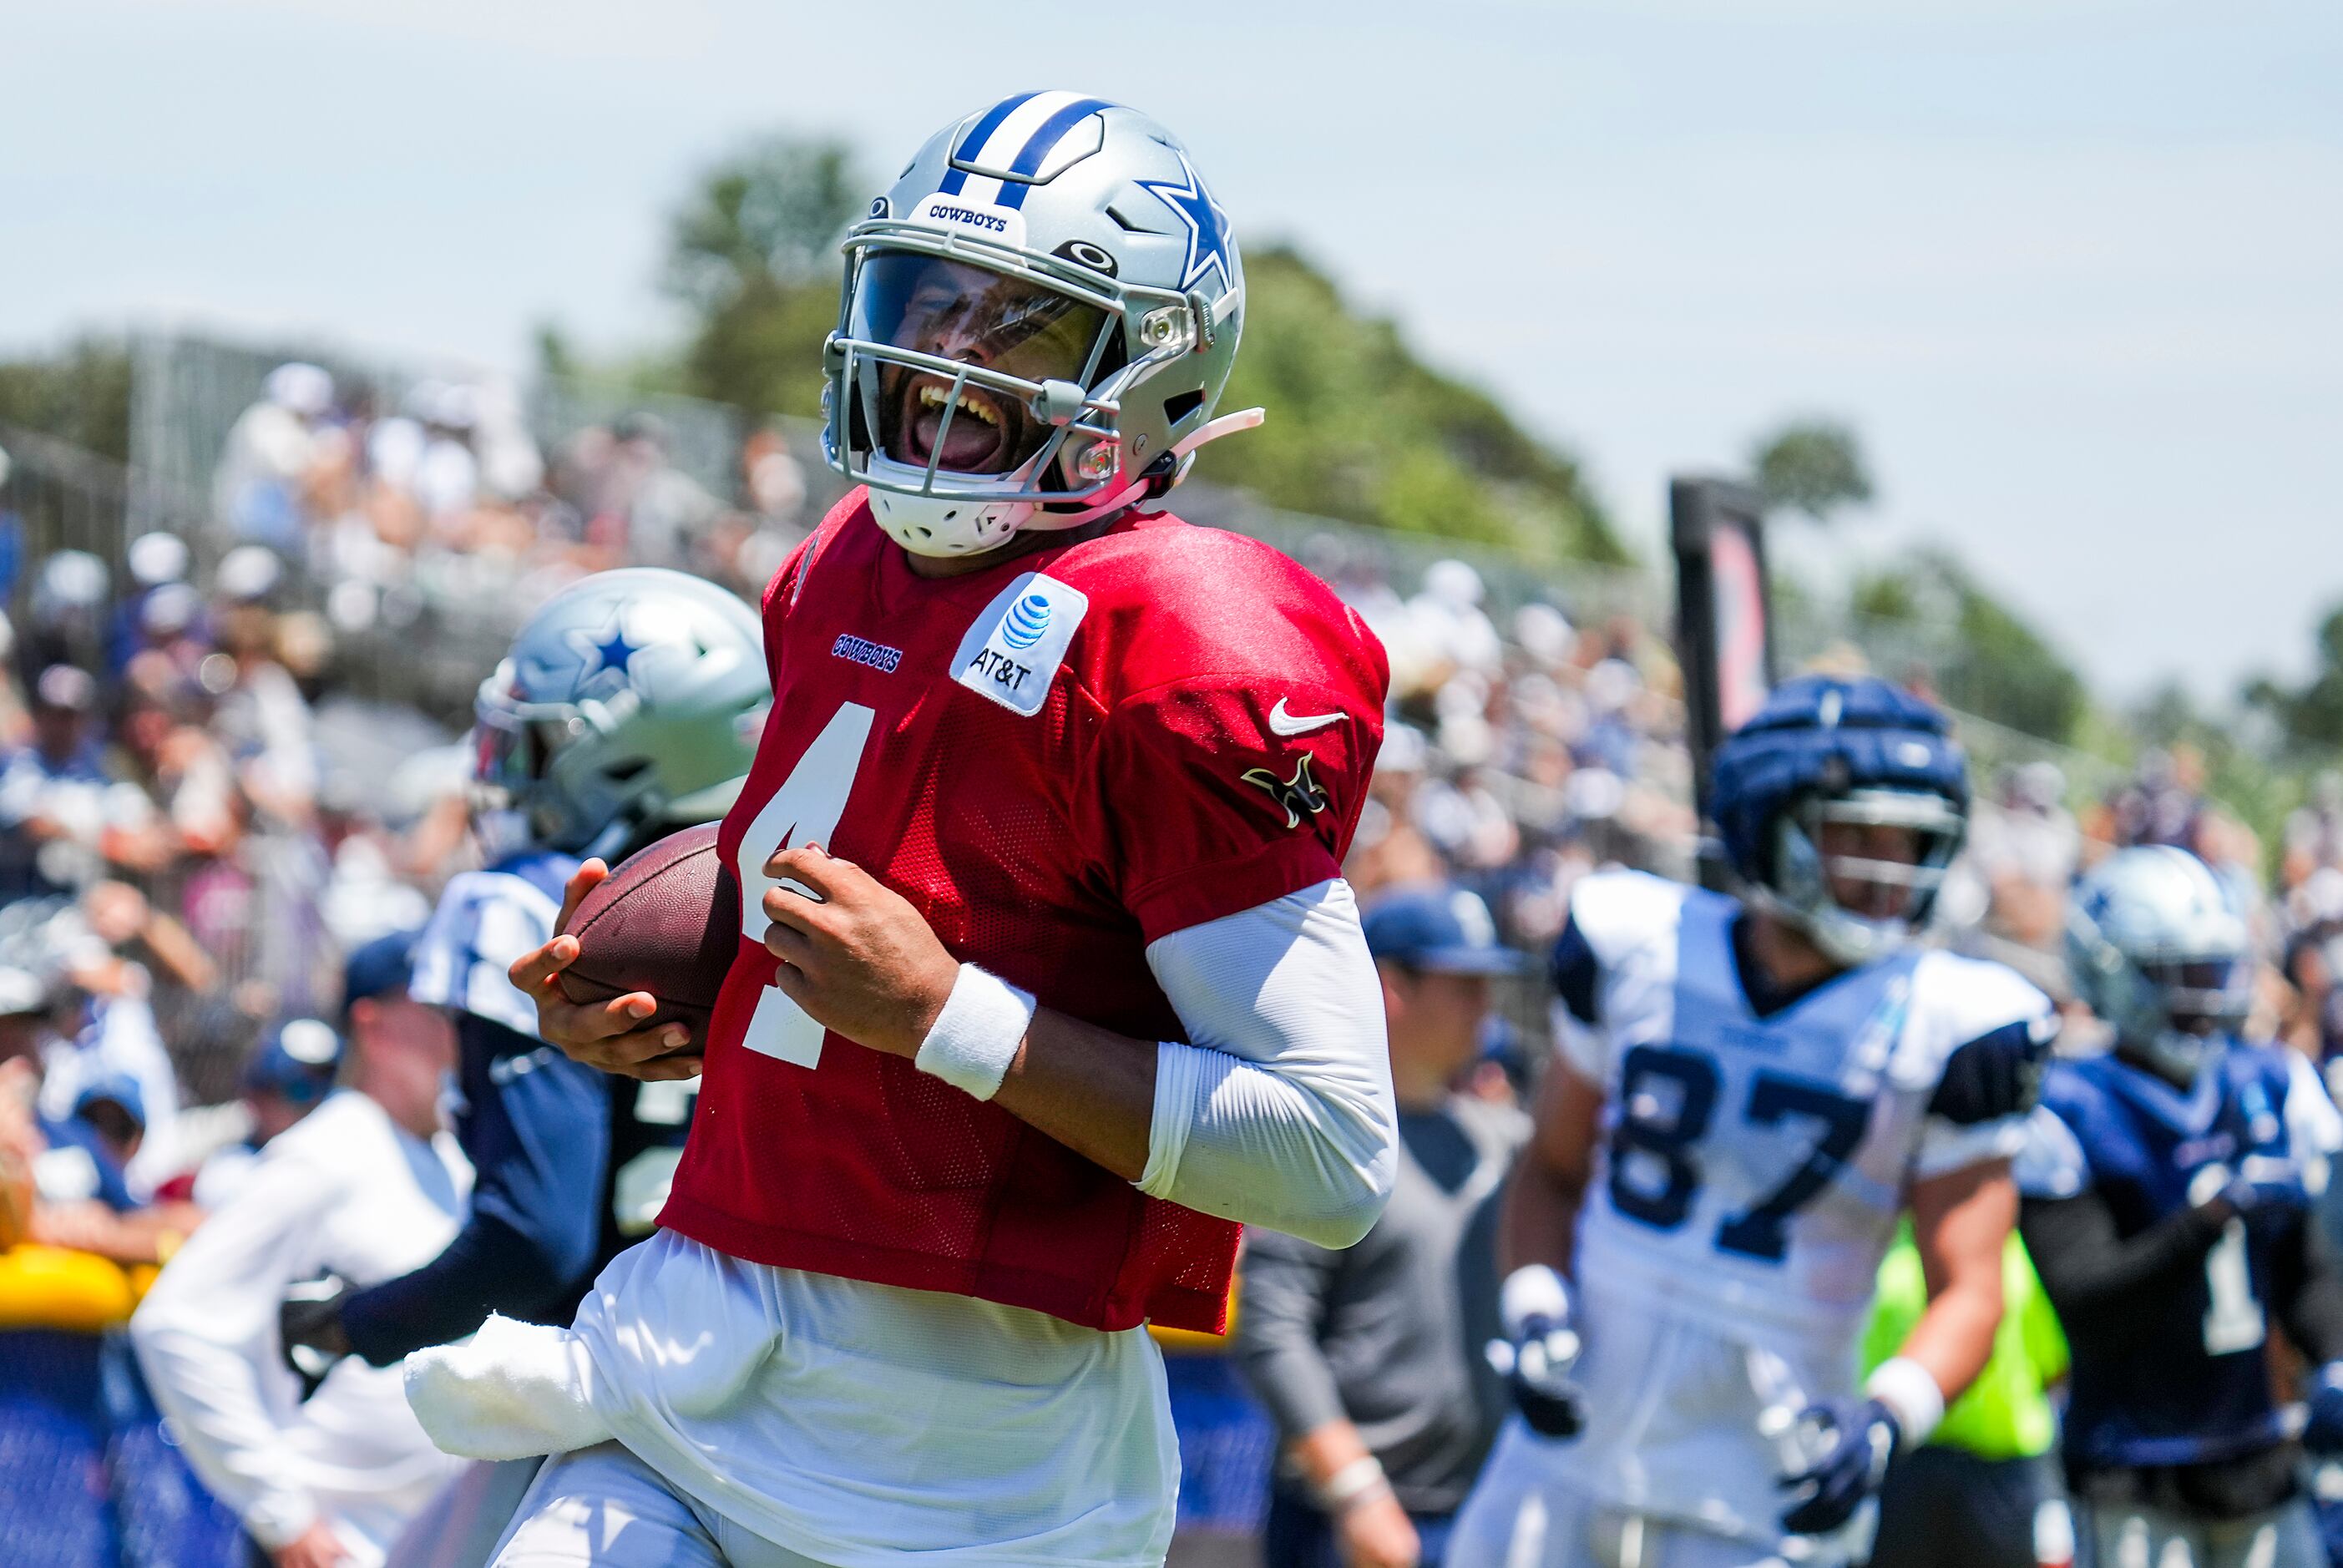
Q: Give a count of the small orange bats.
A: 0